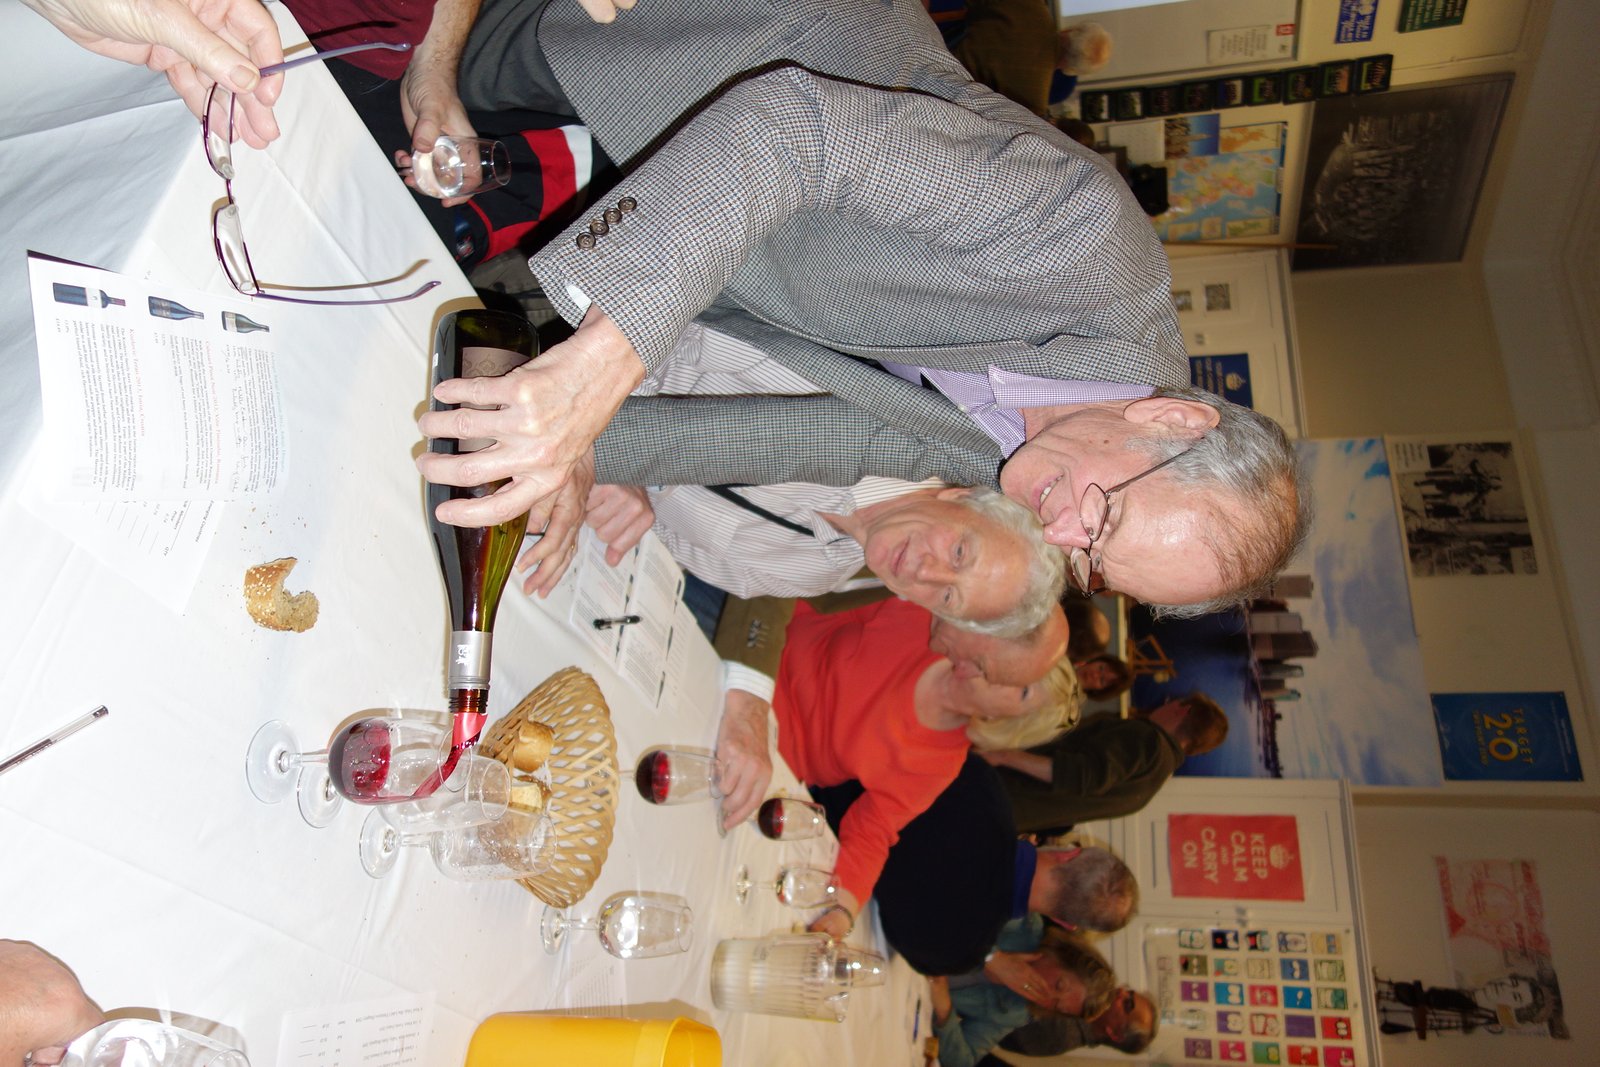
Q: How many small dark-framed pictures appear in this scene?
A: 9